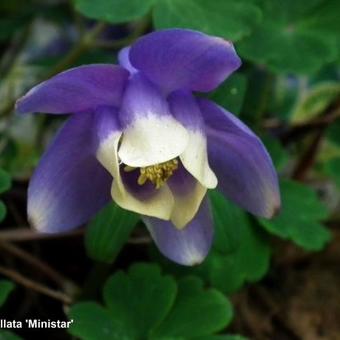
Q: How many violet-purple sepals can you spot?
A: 5